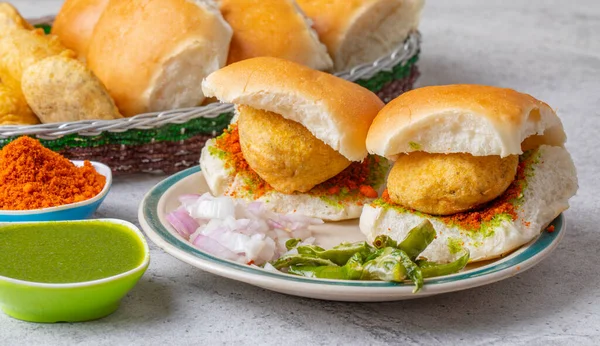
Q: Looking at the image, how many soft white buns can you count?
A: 6